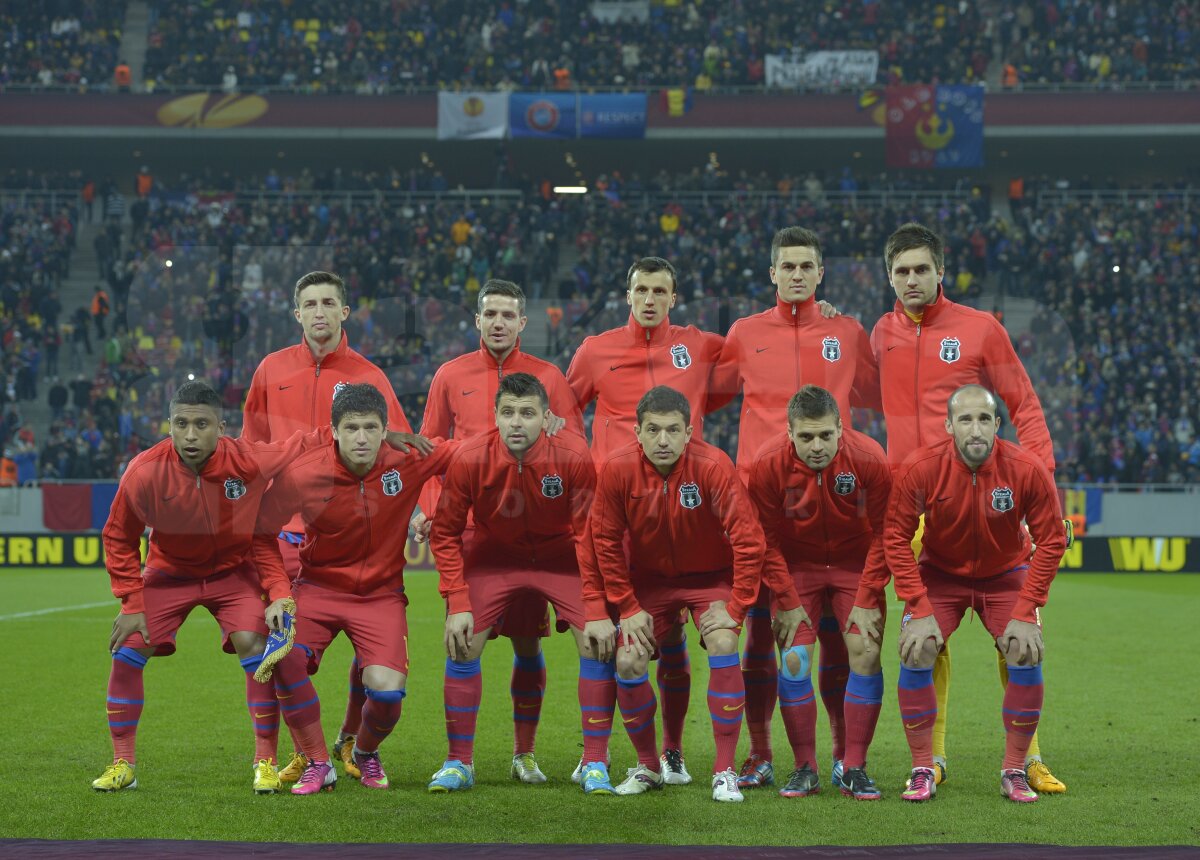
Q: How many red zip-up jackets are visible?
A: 11